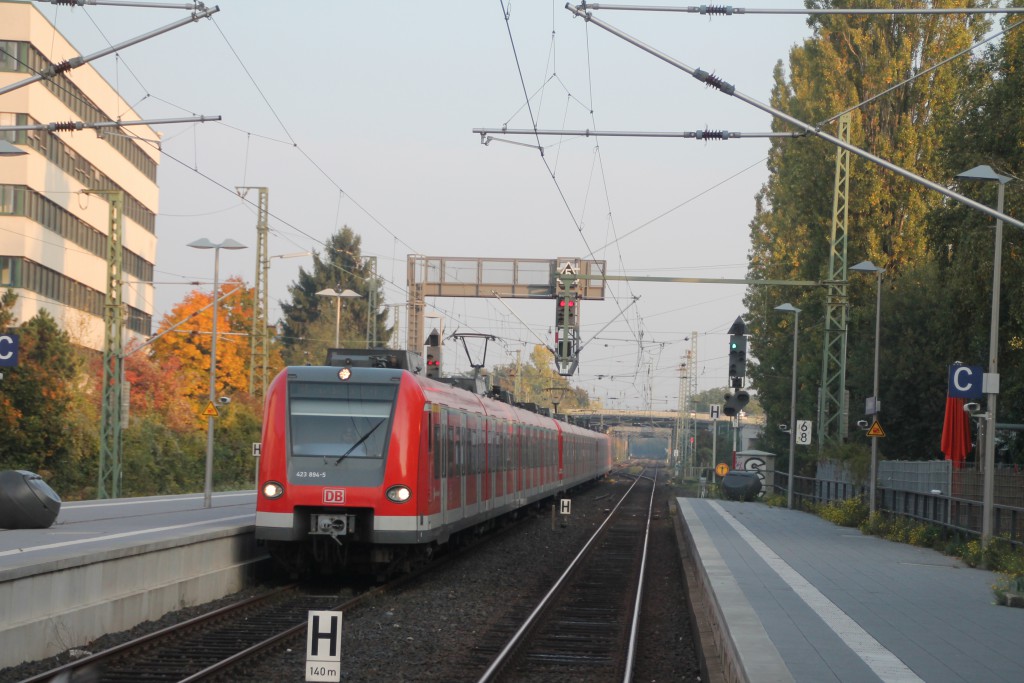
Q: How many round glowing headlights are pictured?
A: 3